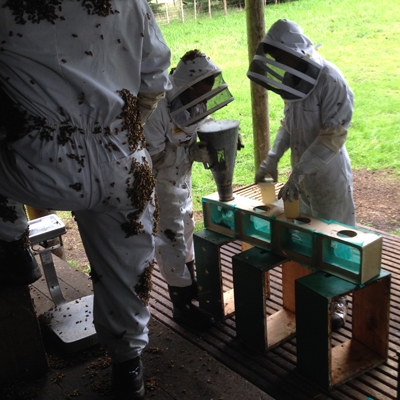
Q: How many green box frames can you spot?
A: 3